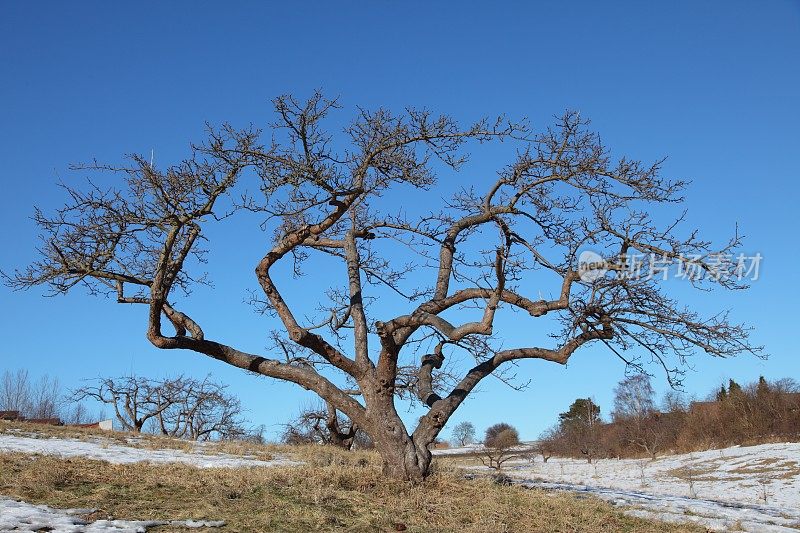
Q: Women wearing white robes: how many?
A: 0